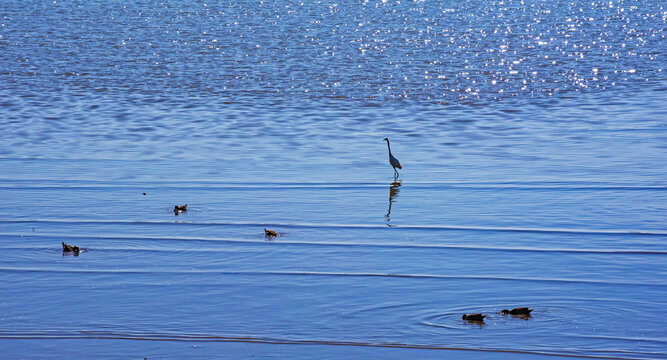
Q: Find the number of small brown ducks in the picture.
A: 5